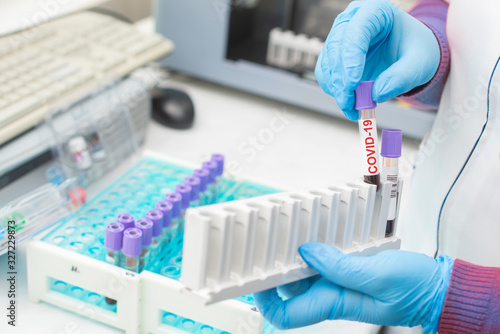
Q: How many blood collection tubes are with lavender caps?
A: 14